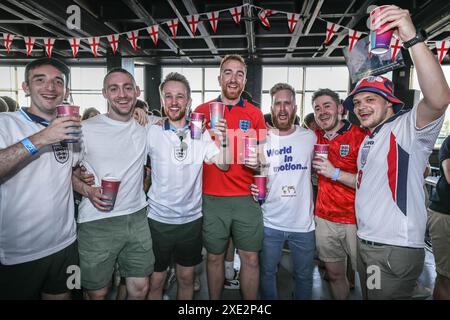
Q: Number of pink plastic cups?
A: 8